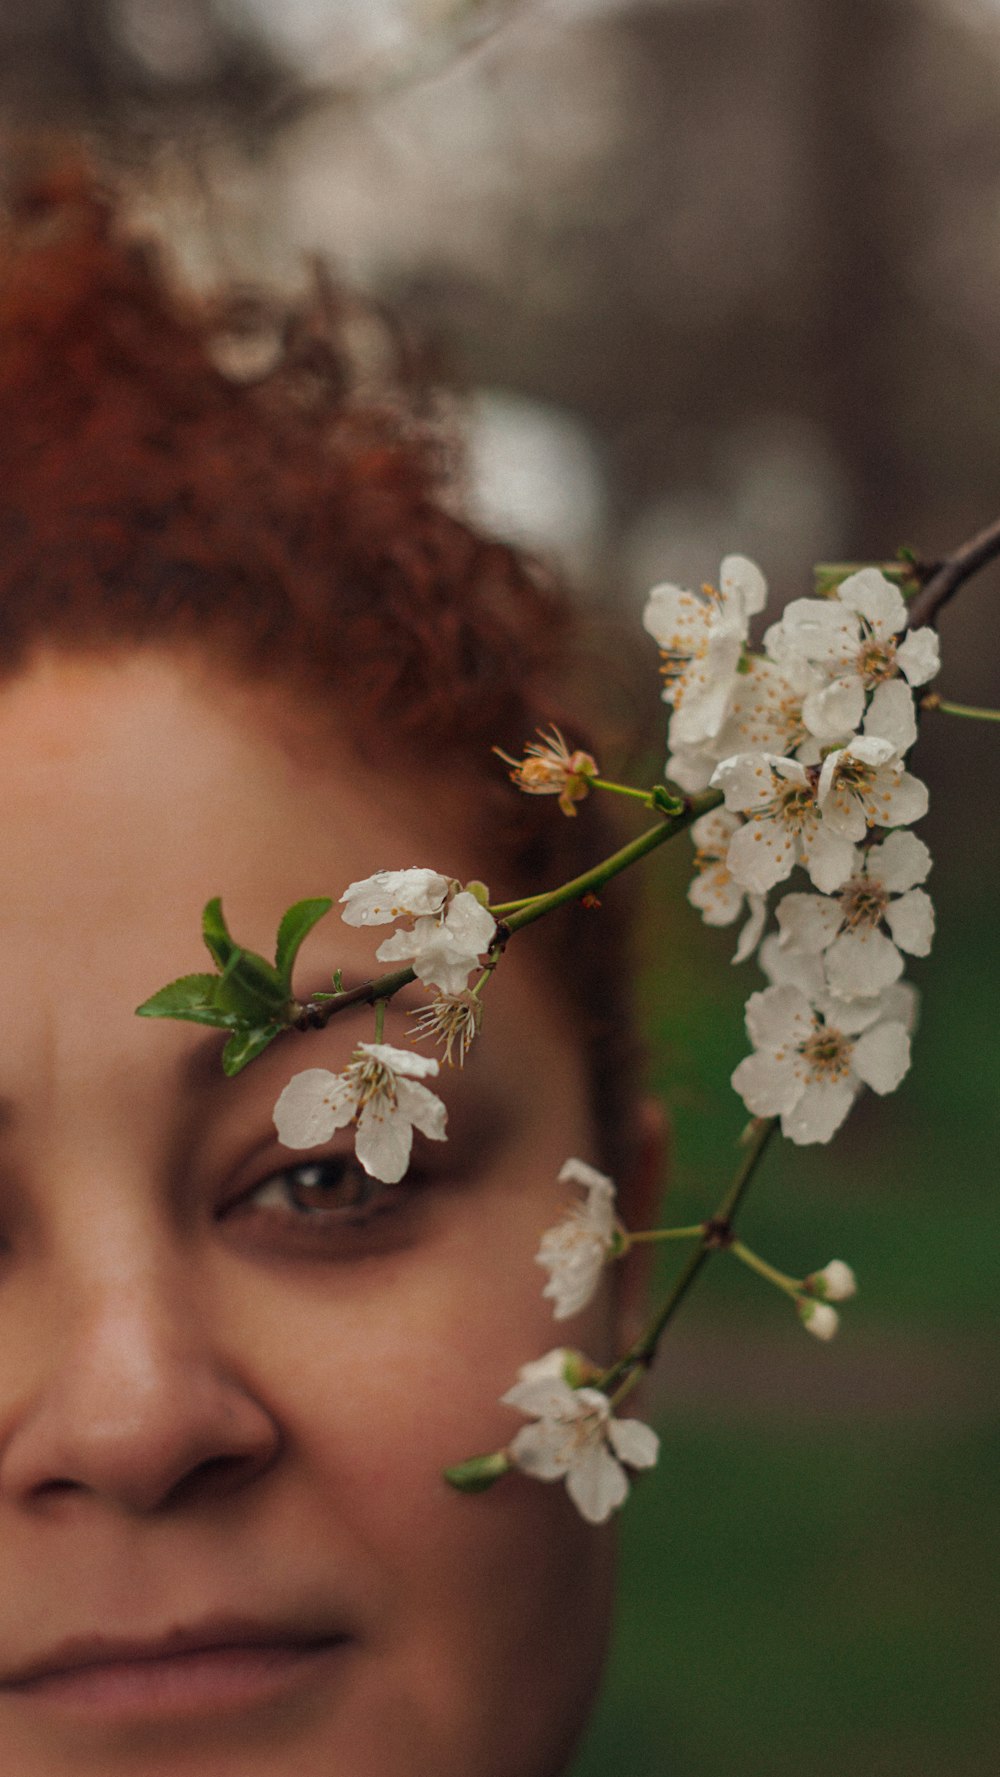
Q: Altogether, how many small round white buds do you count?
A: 2